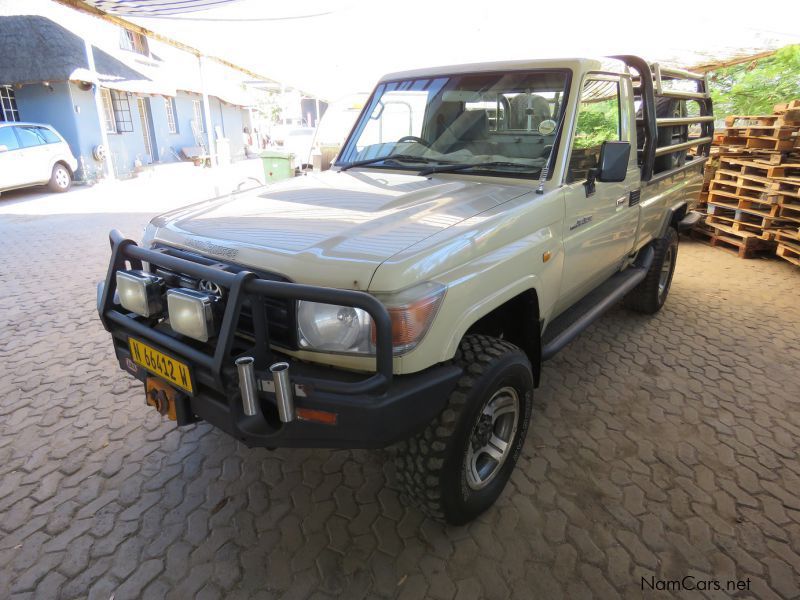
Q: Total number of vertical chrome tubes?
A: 2